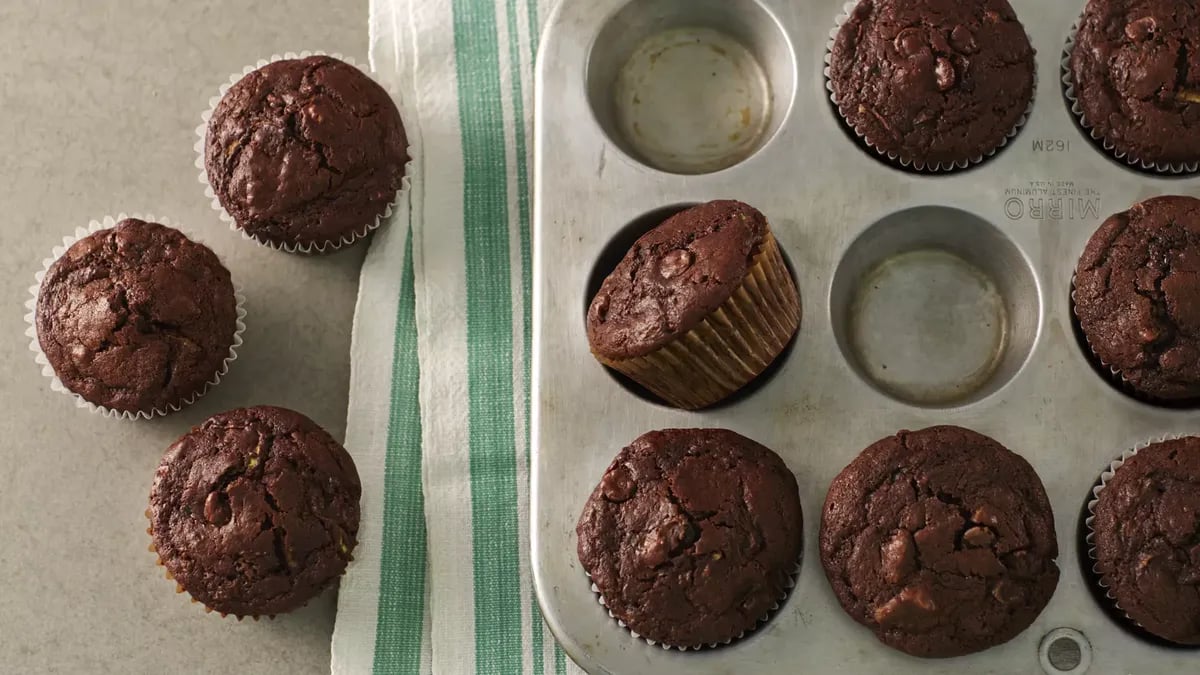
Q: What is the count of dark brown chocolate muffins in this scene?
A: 10